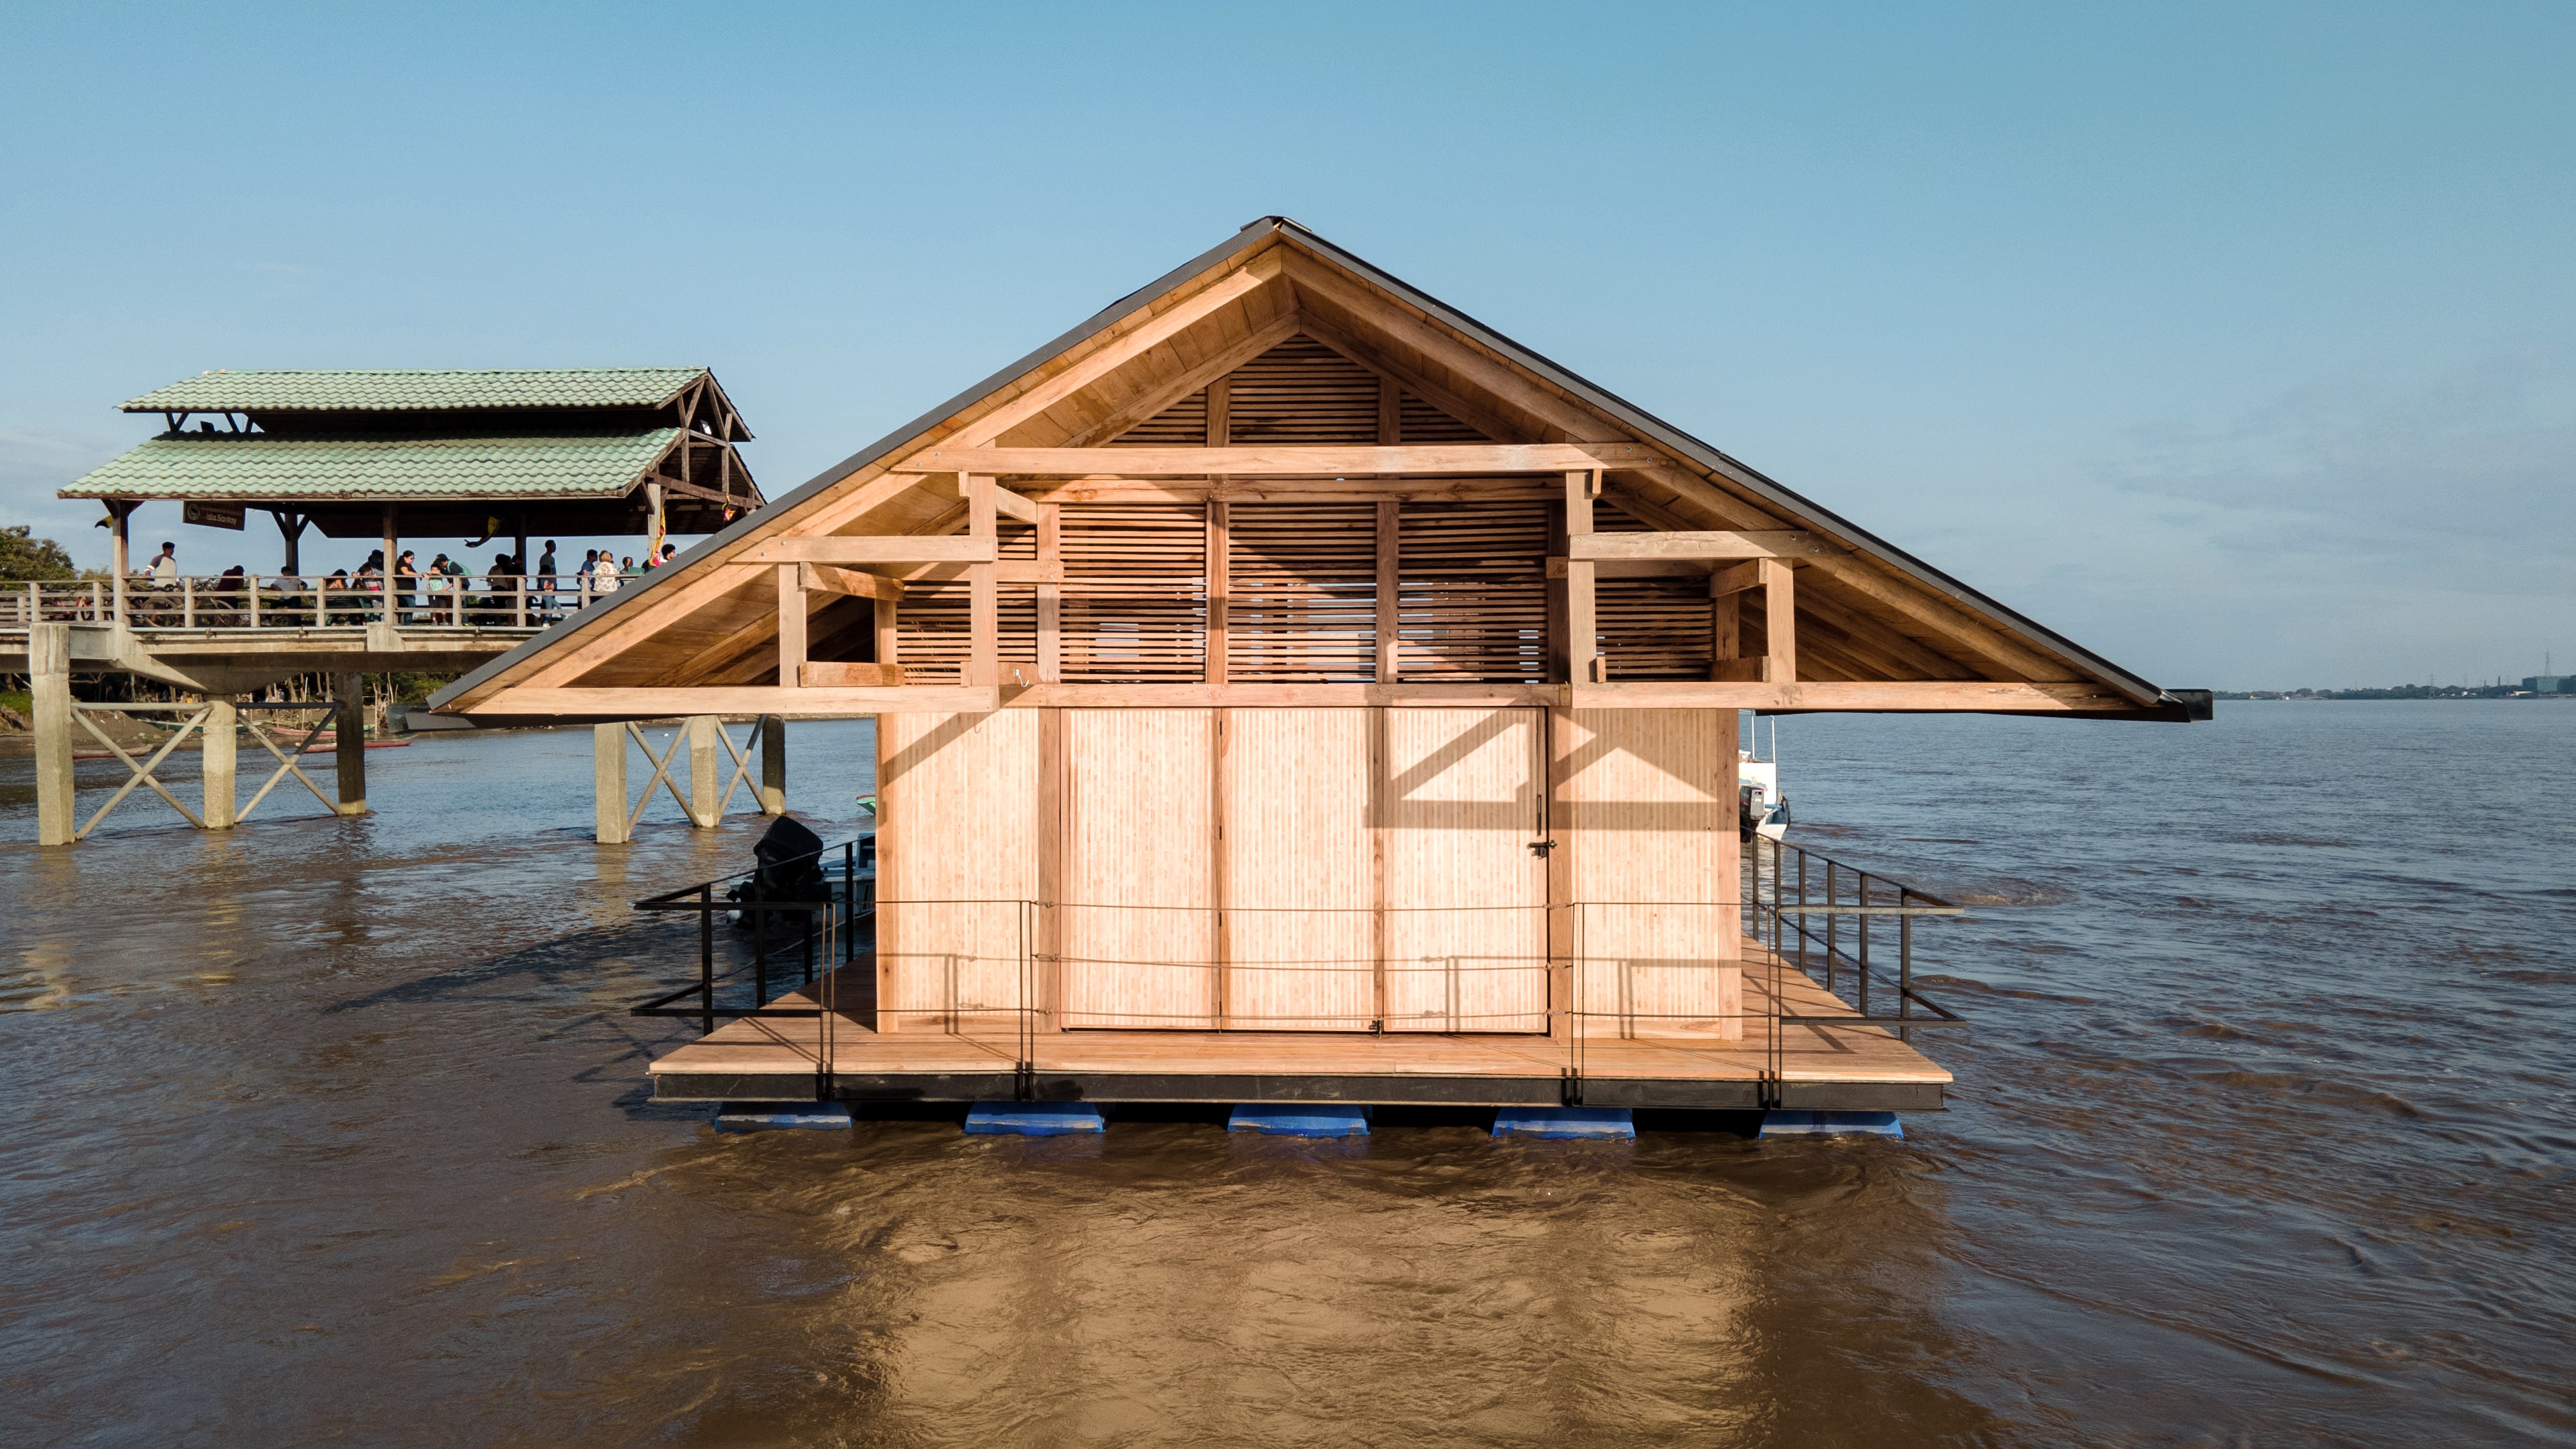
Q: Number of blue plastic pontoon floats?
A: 5